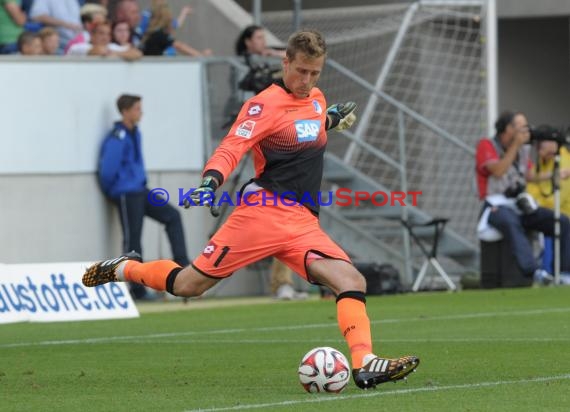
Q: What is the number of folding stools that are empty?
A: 1